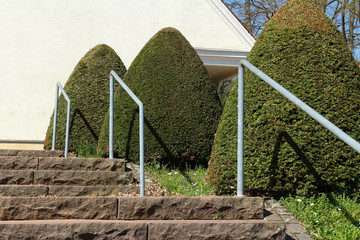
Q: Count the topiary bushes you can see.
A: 3